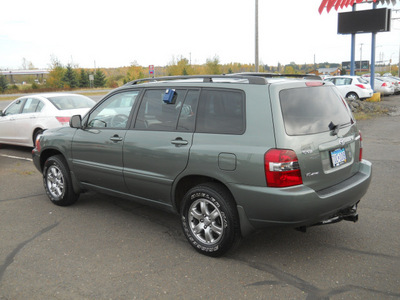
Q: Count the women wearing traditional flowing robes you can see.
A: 0